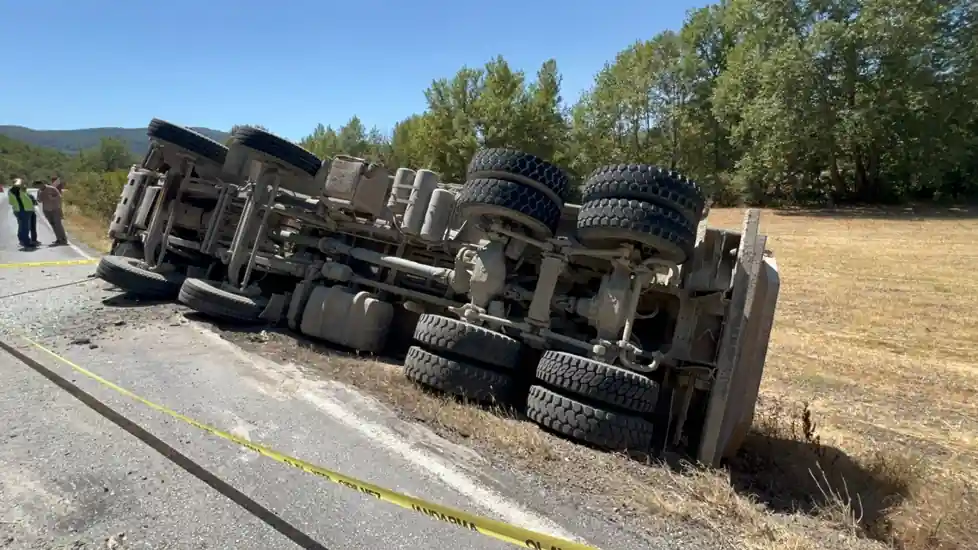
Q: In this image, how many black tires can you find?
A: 12